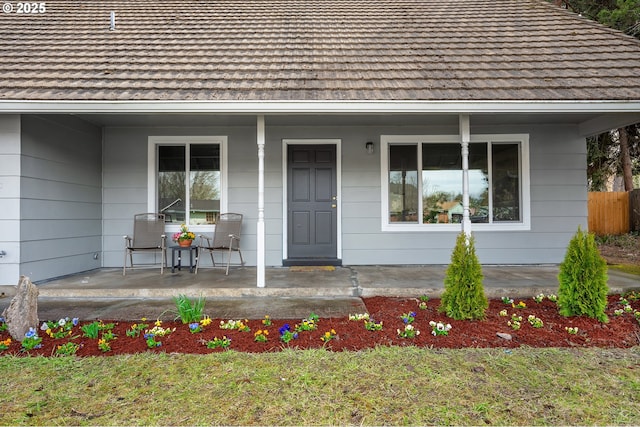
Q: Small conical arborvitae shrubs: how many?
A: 2